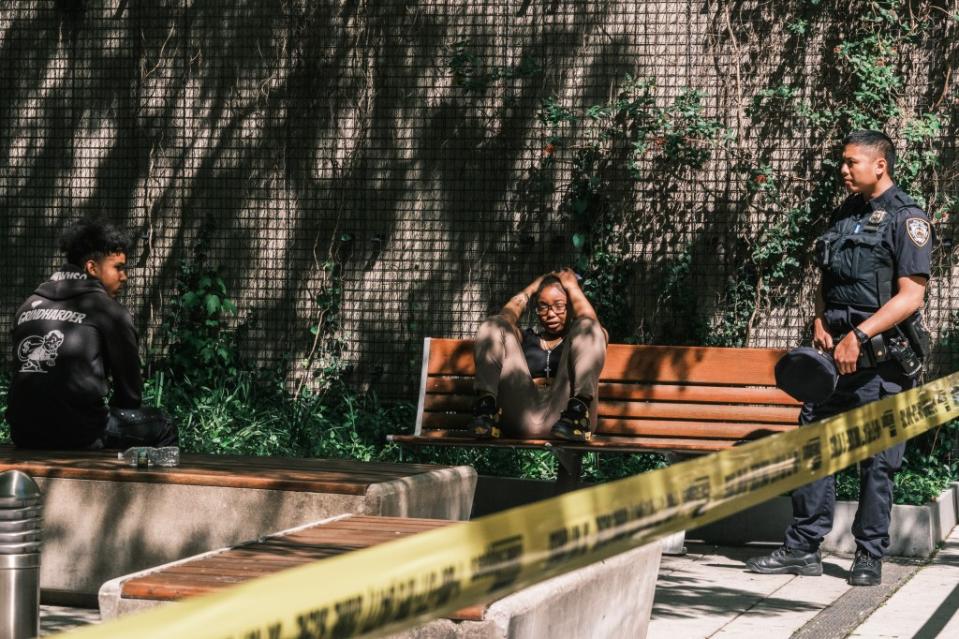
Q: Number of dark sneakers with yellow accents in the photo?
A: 2